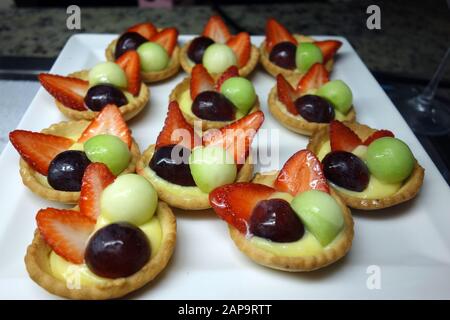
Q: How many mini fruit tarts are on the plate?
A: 11